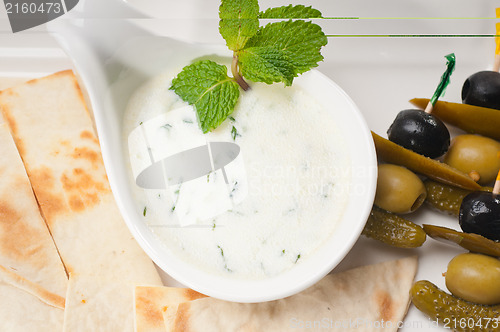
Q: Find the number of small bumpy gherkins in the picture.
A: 3